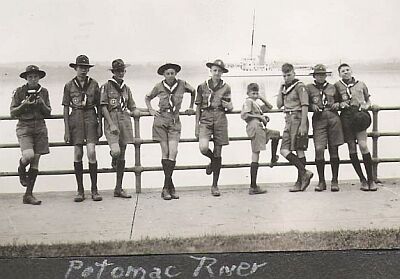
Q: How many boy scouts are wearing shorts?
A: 9